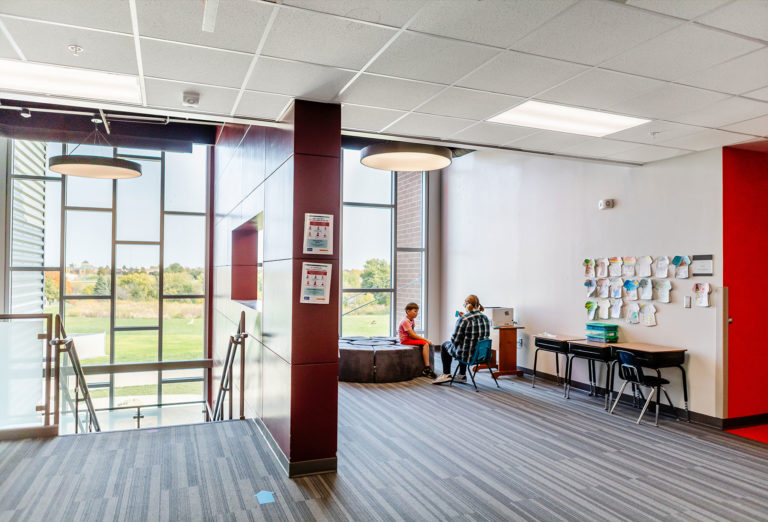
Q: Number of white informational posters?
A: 2